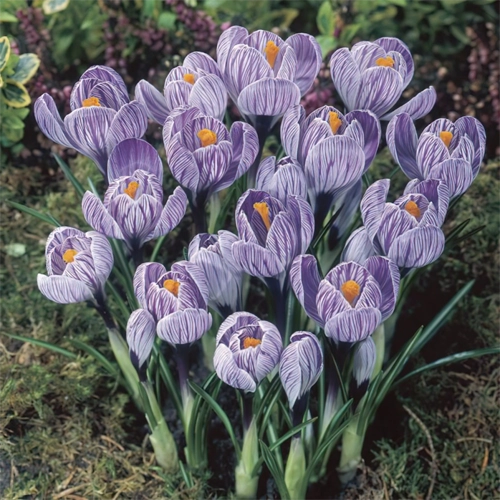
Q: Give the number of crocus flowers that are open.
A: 14